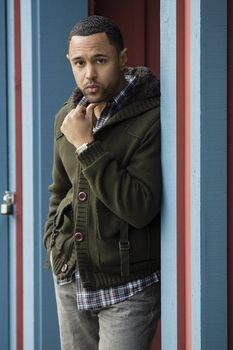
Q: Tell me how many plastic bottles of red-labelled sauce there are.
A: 0